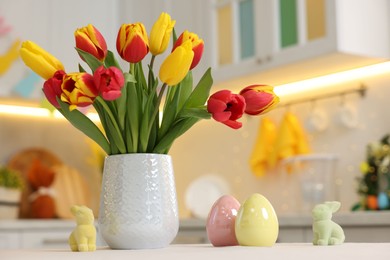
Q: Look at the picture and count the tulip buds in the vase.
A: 11